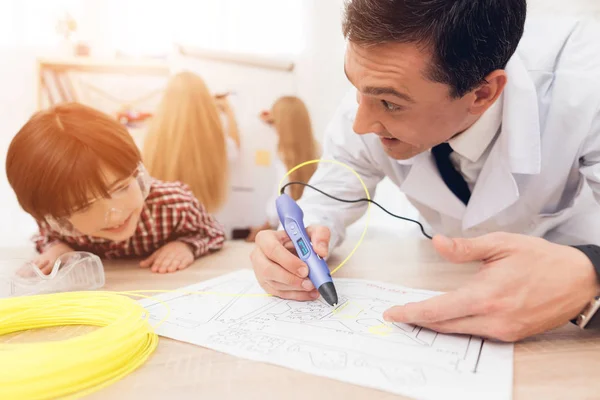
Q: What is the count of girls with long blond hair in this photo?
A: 2